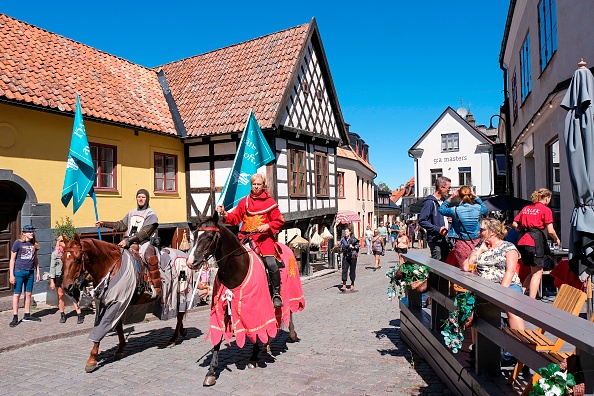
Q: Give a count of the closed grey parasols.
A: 1